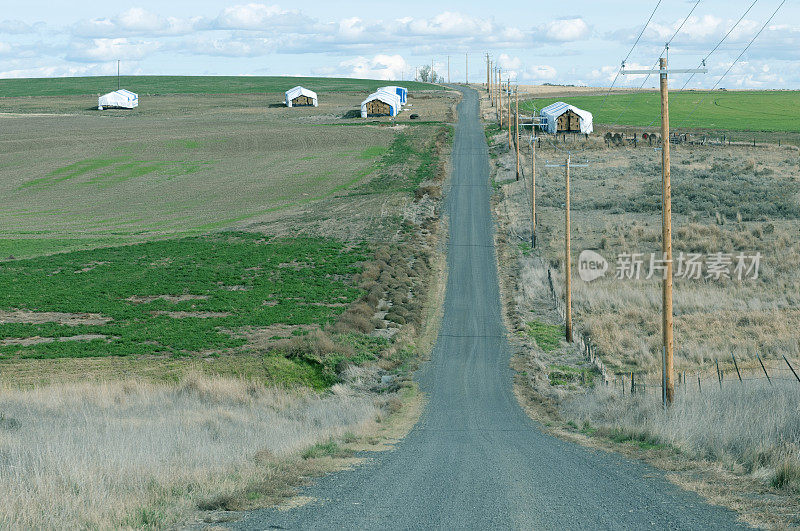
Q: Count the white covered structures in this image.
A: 5